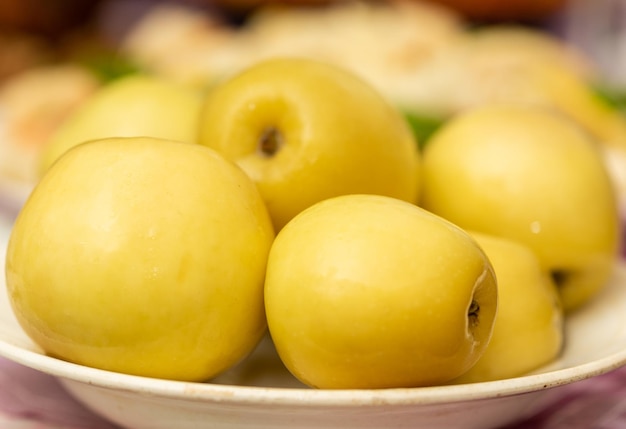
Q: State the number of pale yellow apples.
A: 6